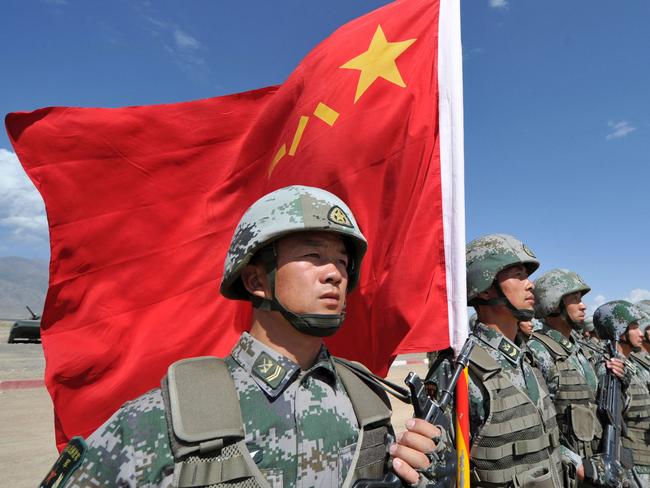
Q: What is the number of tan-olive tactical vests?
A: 4